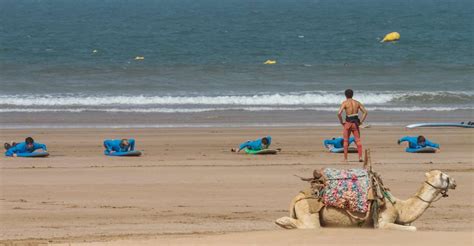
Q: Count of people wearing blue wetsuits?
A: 5